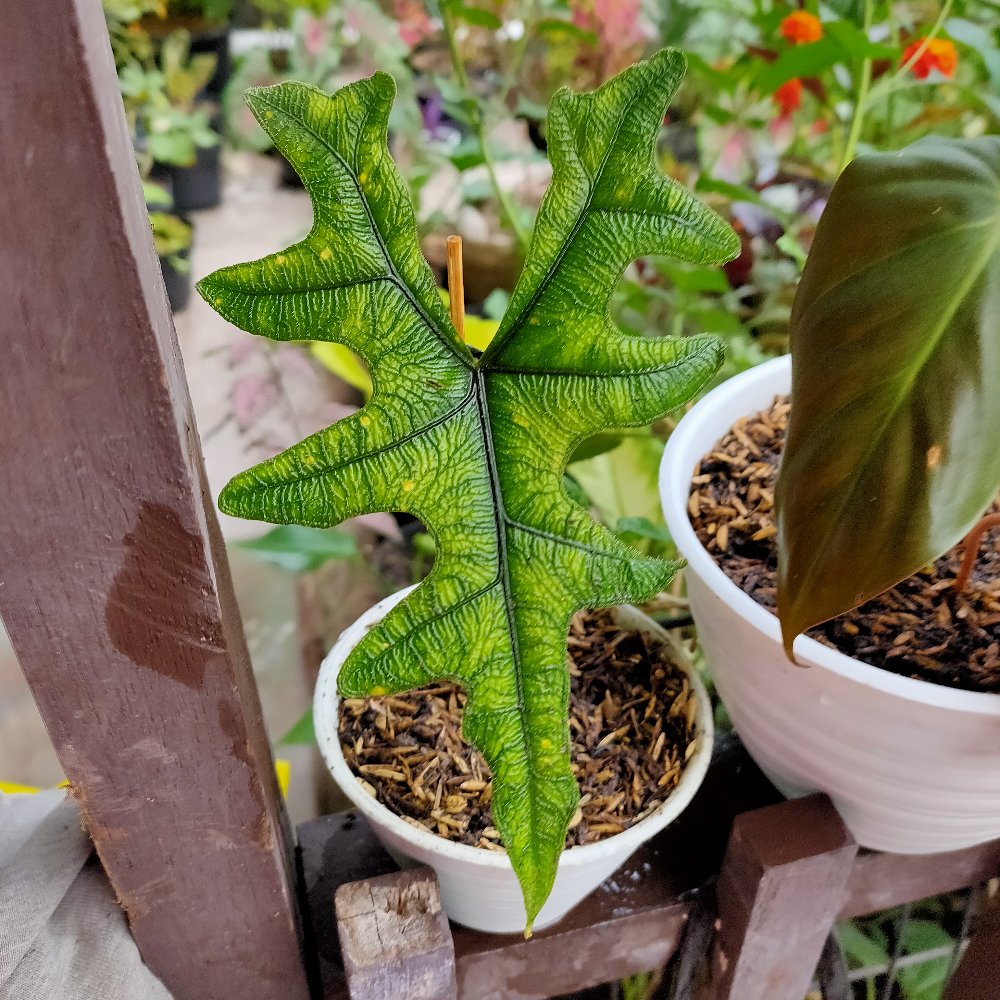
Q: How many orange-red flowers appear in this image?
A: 3